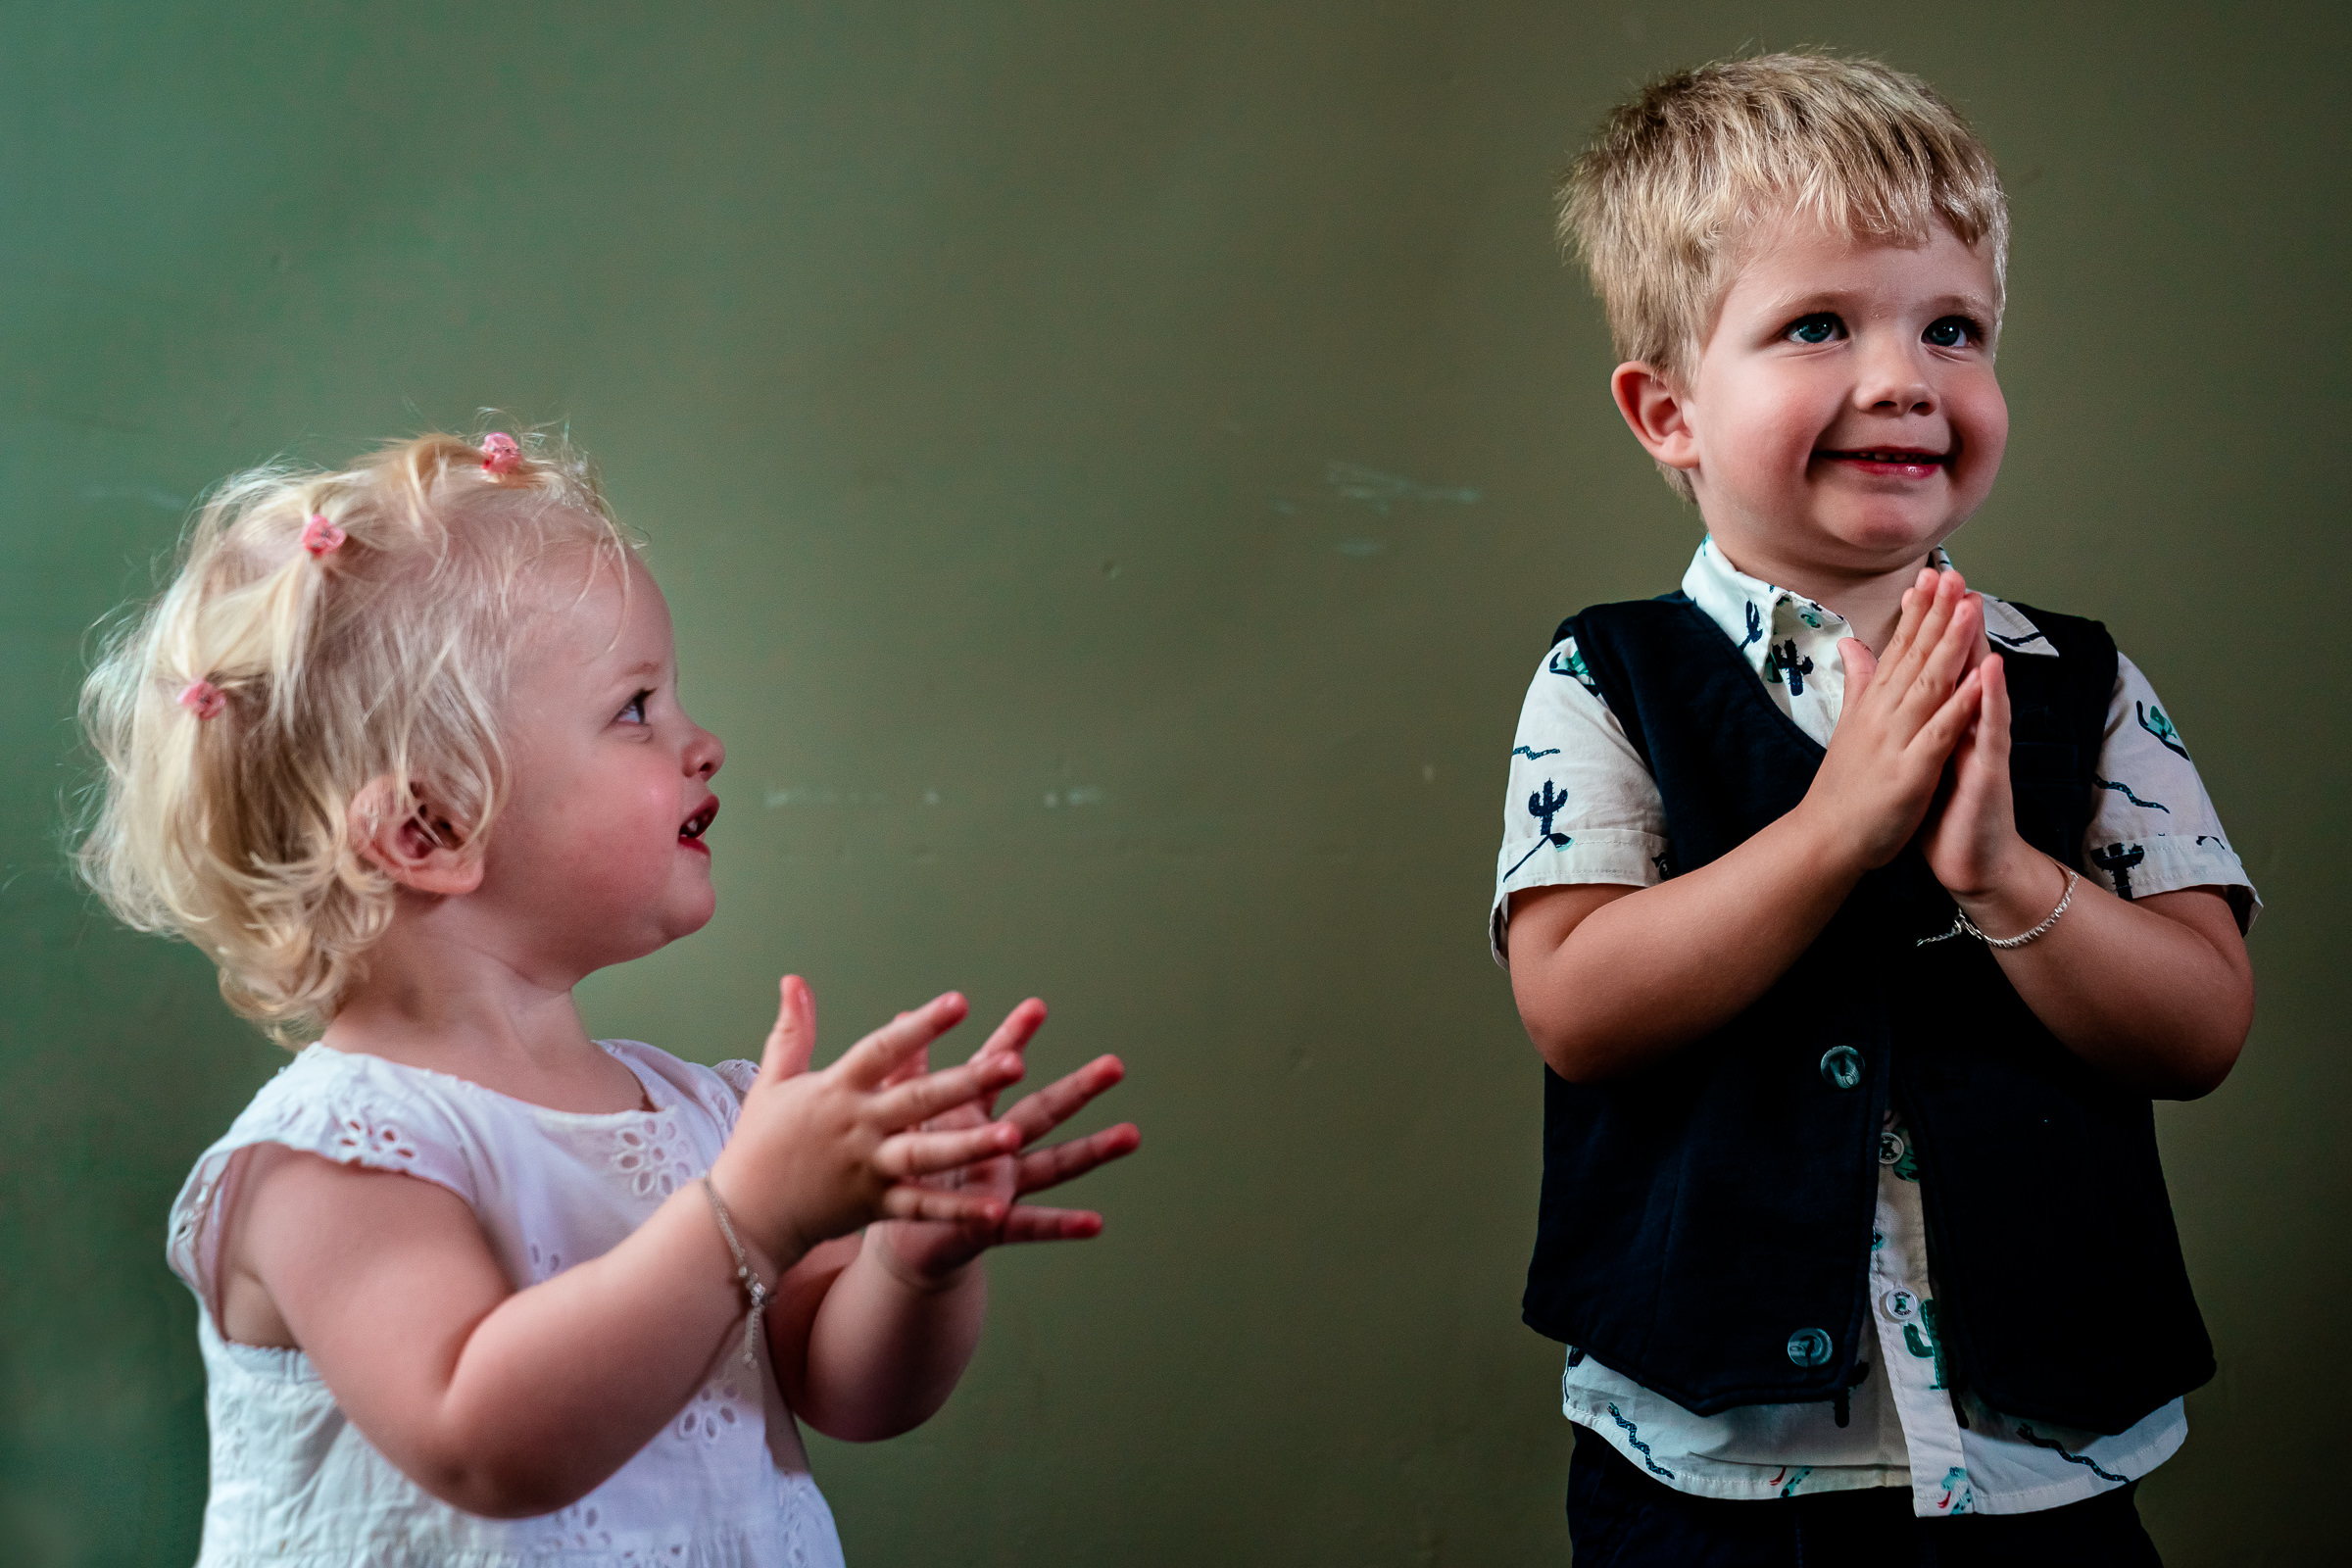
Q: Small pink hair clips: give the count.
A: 3